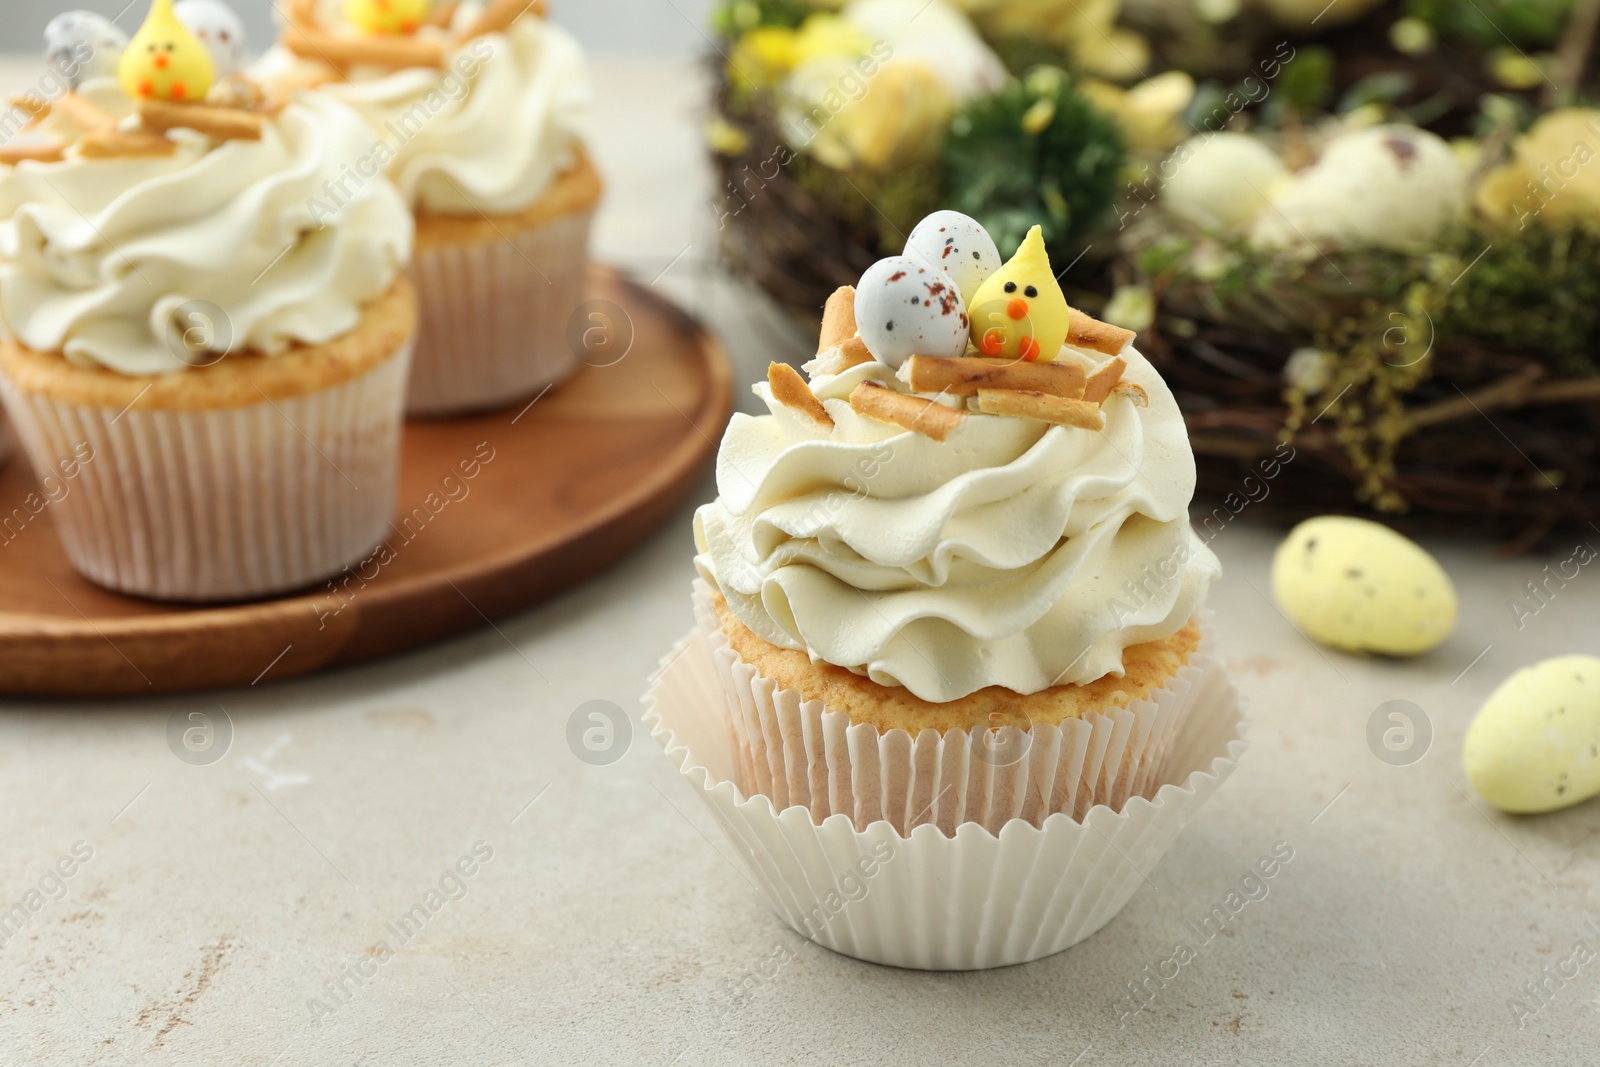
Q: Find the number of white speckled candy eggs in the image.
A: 4